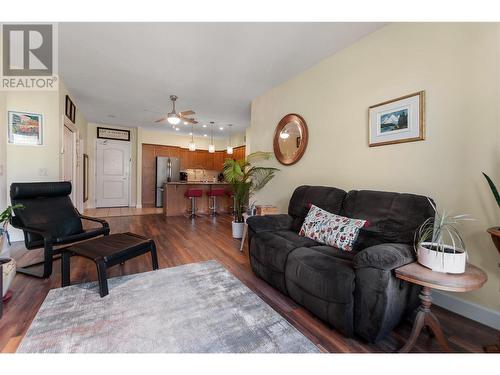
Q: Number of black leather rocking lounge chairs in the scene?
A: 1